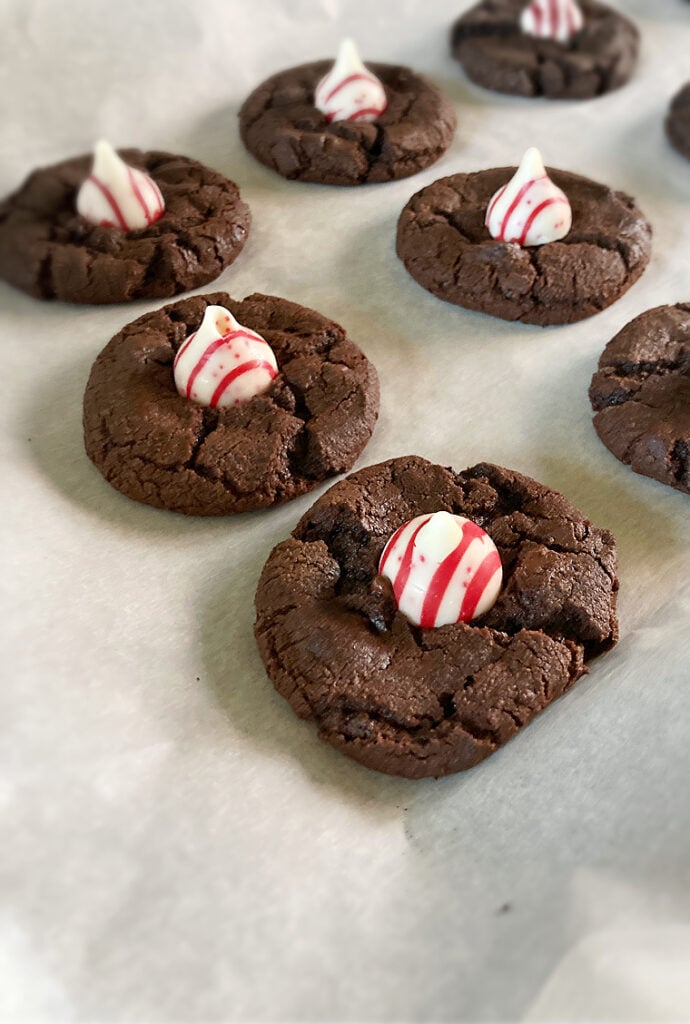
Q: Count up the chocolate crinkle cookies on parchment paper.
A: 8